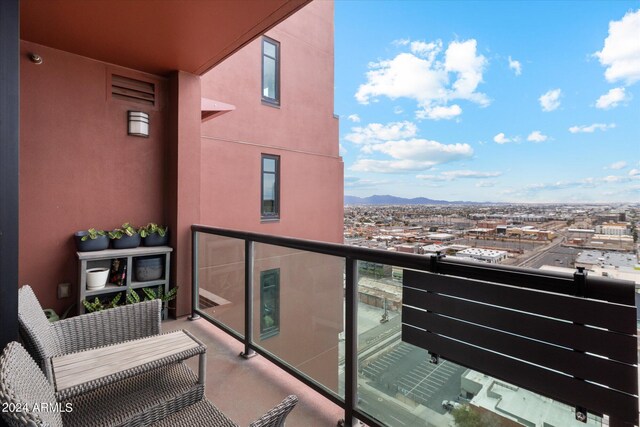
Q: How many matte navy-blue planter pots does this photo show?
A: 3